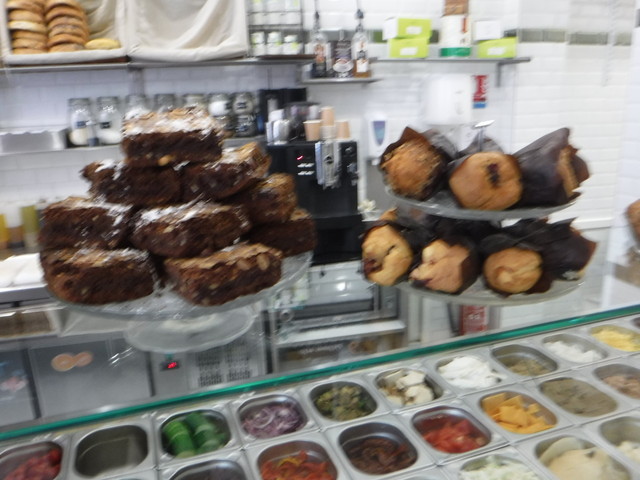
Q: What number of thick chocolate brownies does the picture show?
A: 9